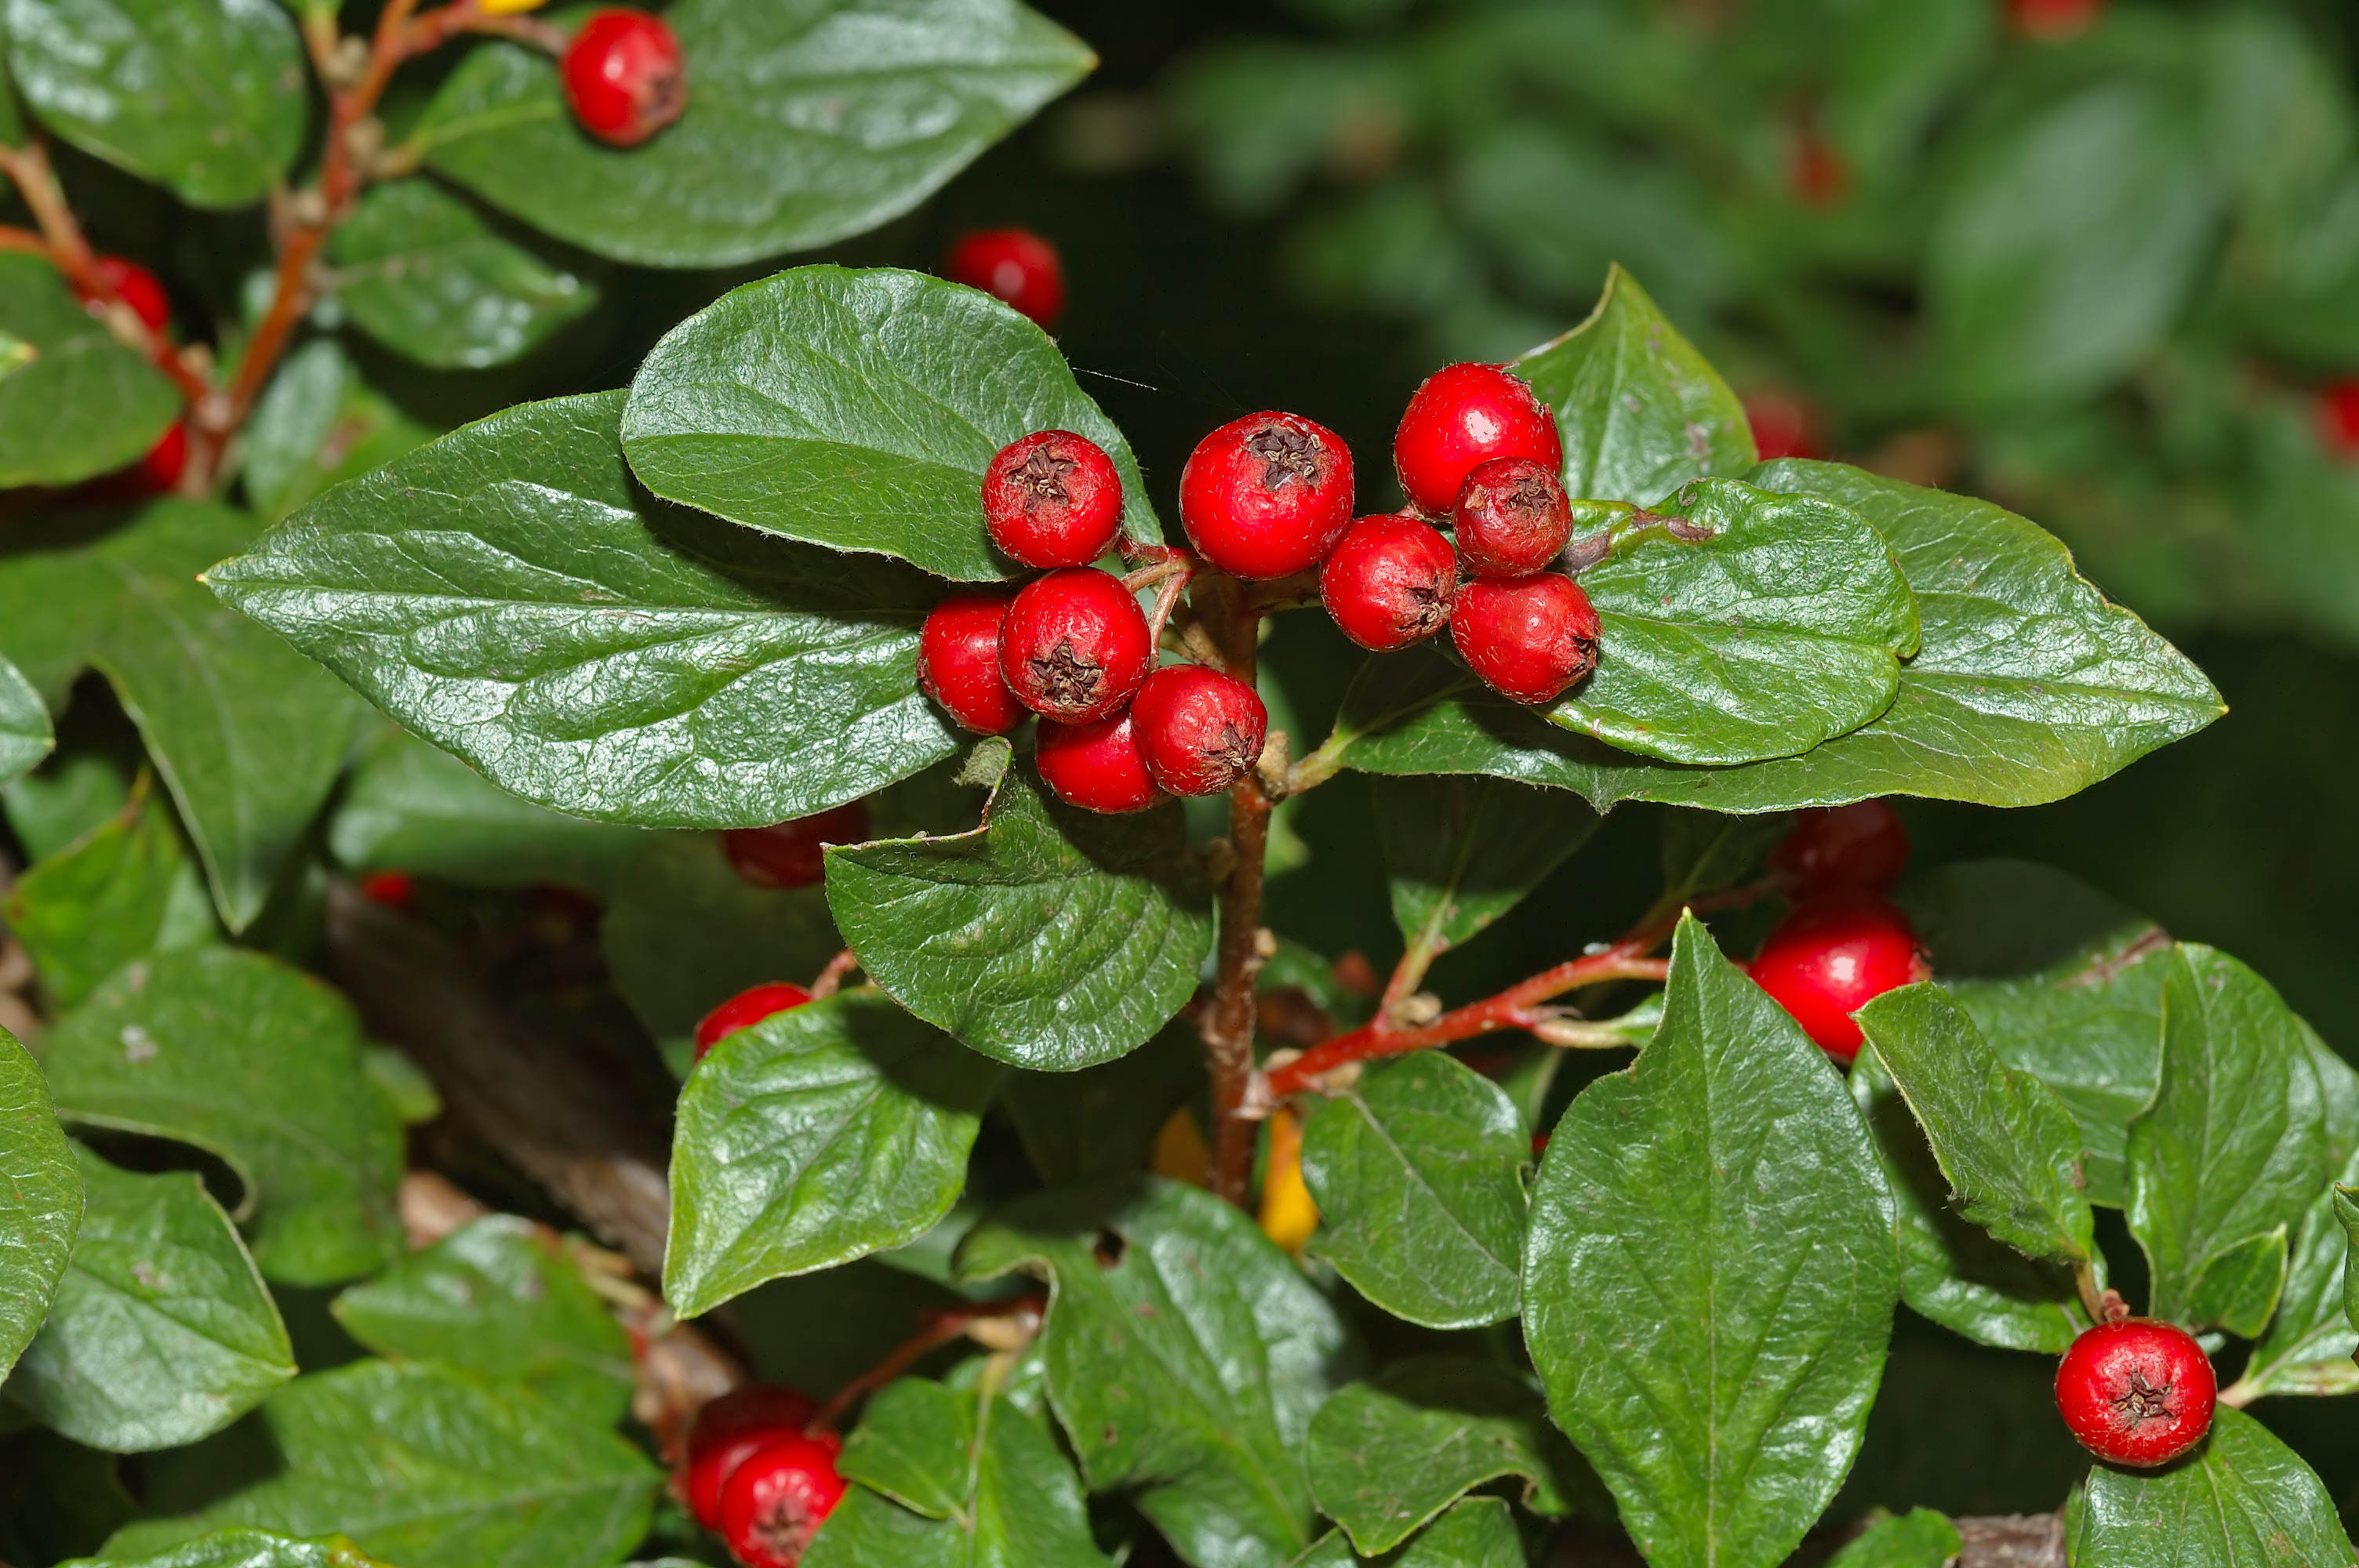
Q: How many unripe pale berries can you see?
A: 0